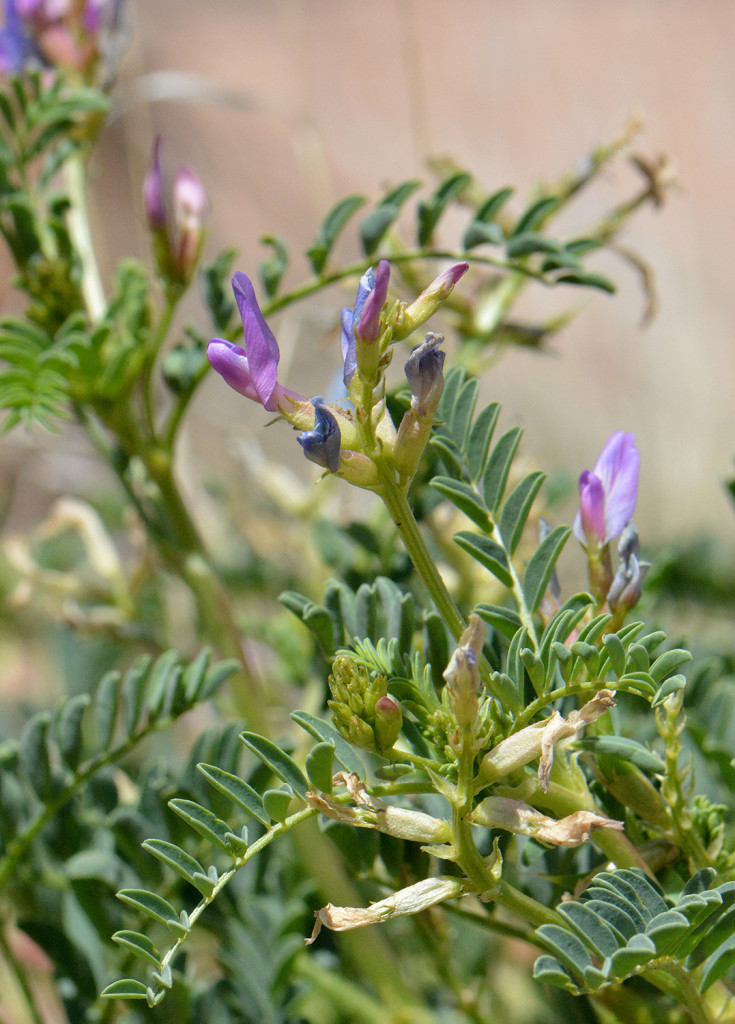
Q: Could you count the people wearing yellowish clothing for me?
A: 0